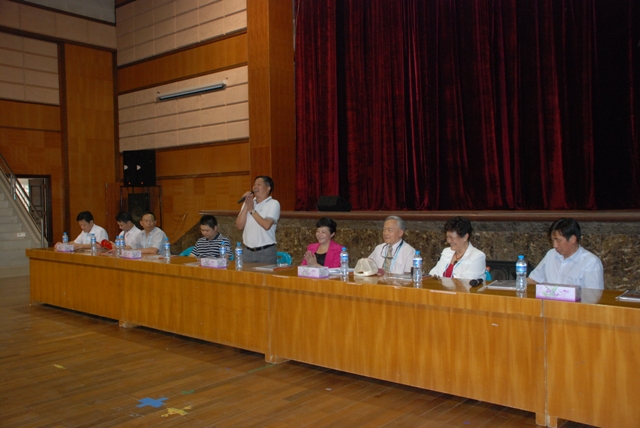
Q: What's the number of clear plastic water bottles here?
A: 10